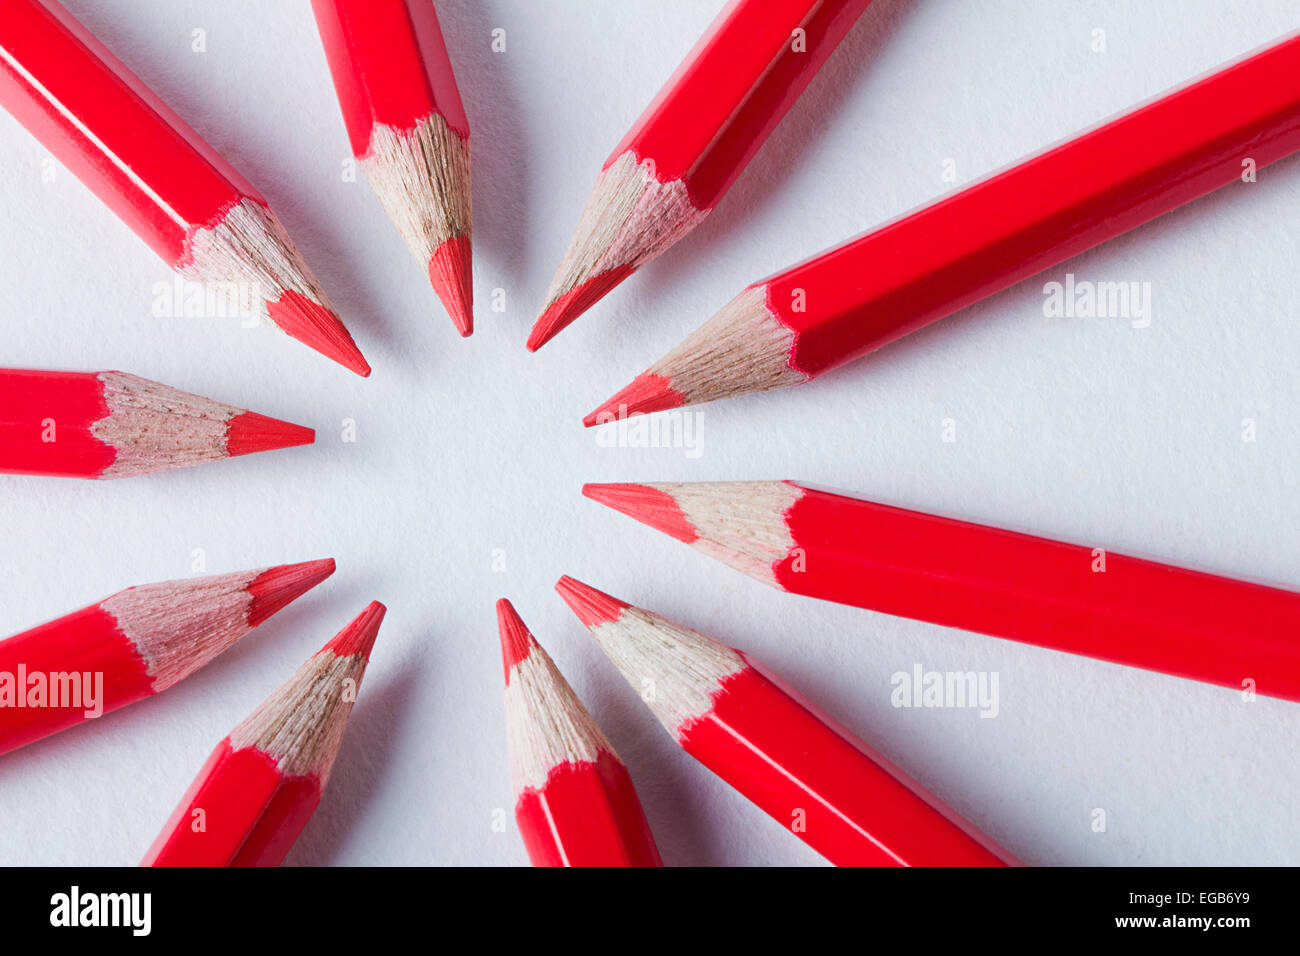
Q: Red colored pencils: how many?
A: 10